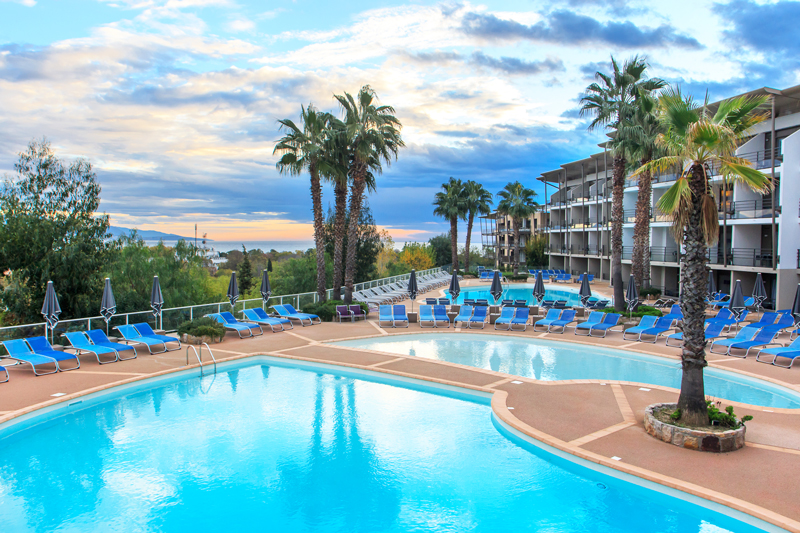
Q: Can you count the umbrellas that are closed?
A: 15